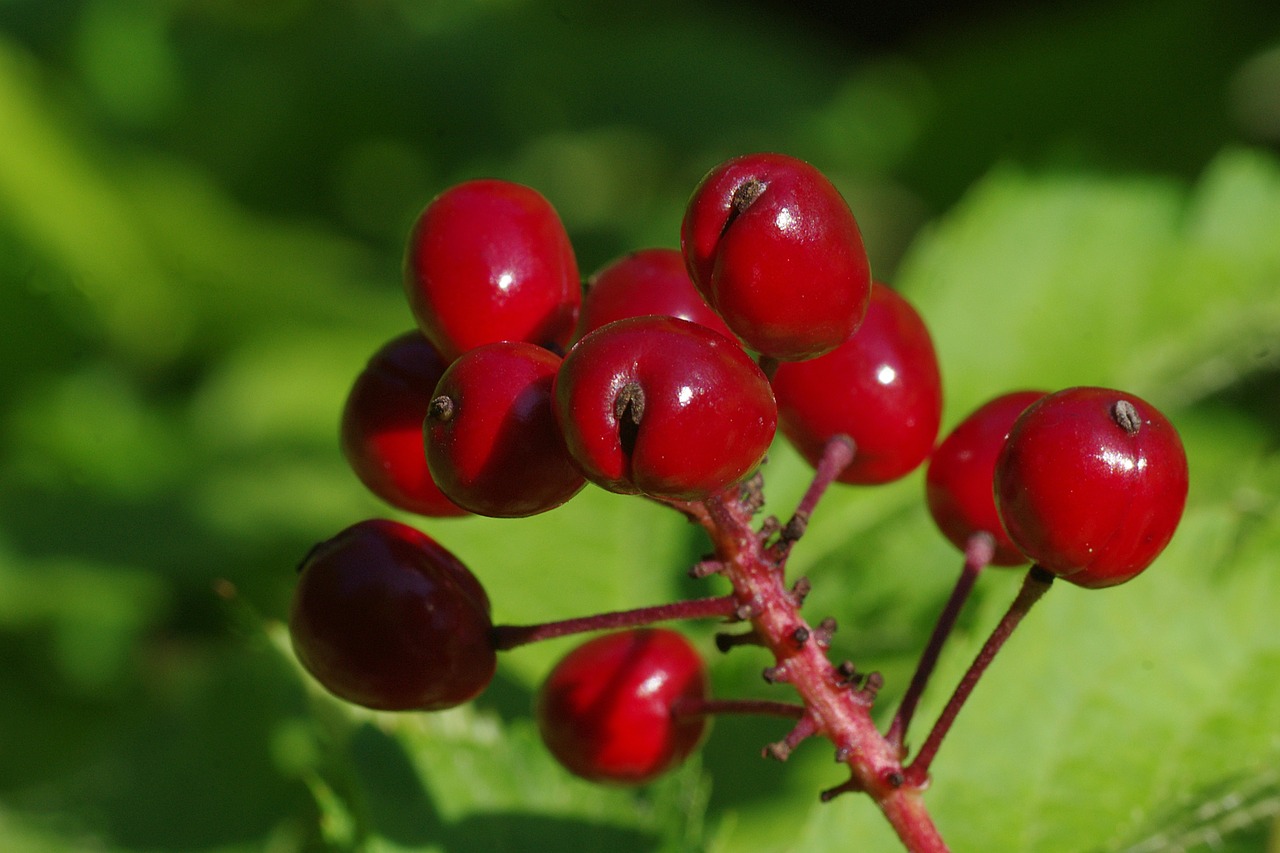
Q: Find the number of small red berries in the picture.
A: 11